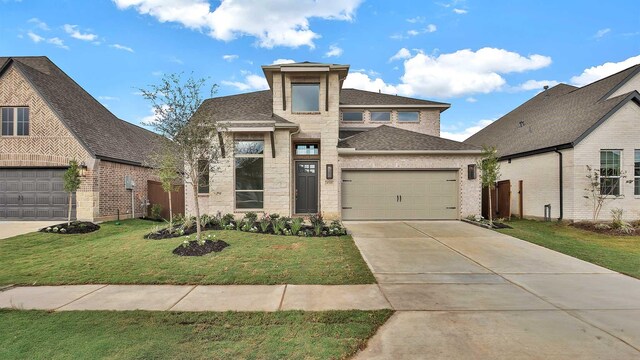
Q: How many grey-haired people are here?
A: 0